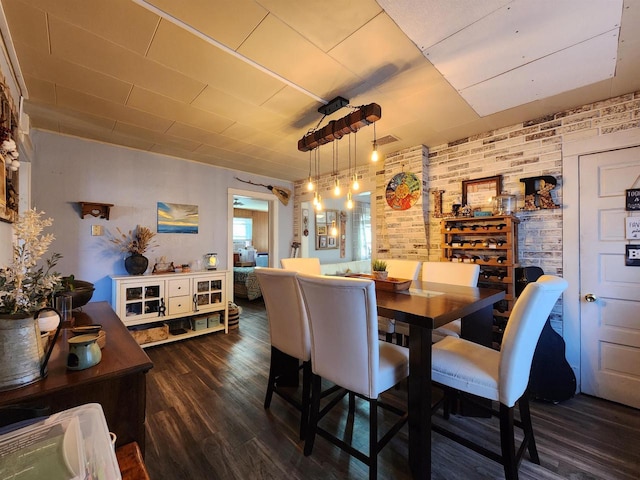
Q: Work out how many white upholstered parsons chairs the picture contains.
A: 6